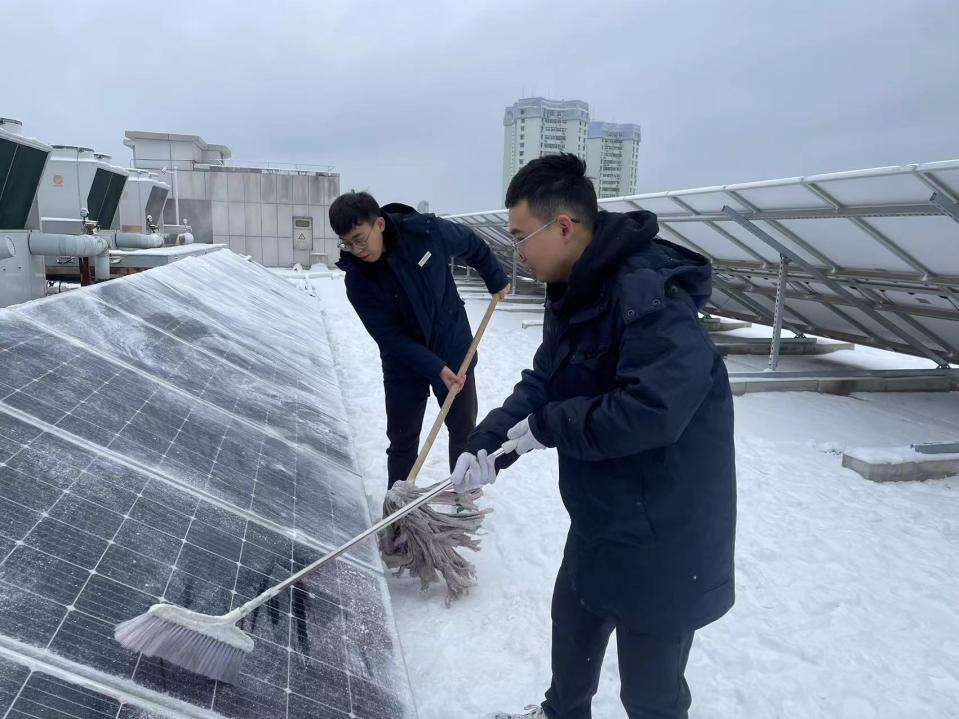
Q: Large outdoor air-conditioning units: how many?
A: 3